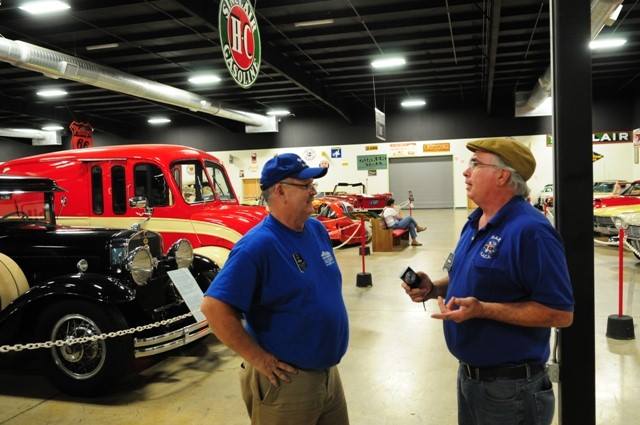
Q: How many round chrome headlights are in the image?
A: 2